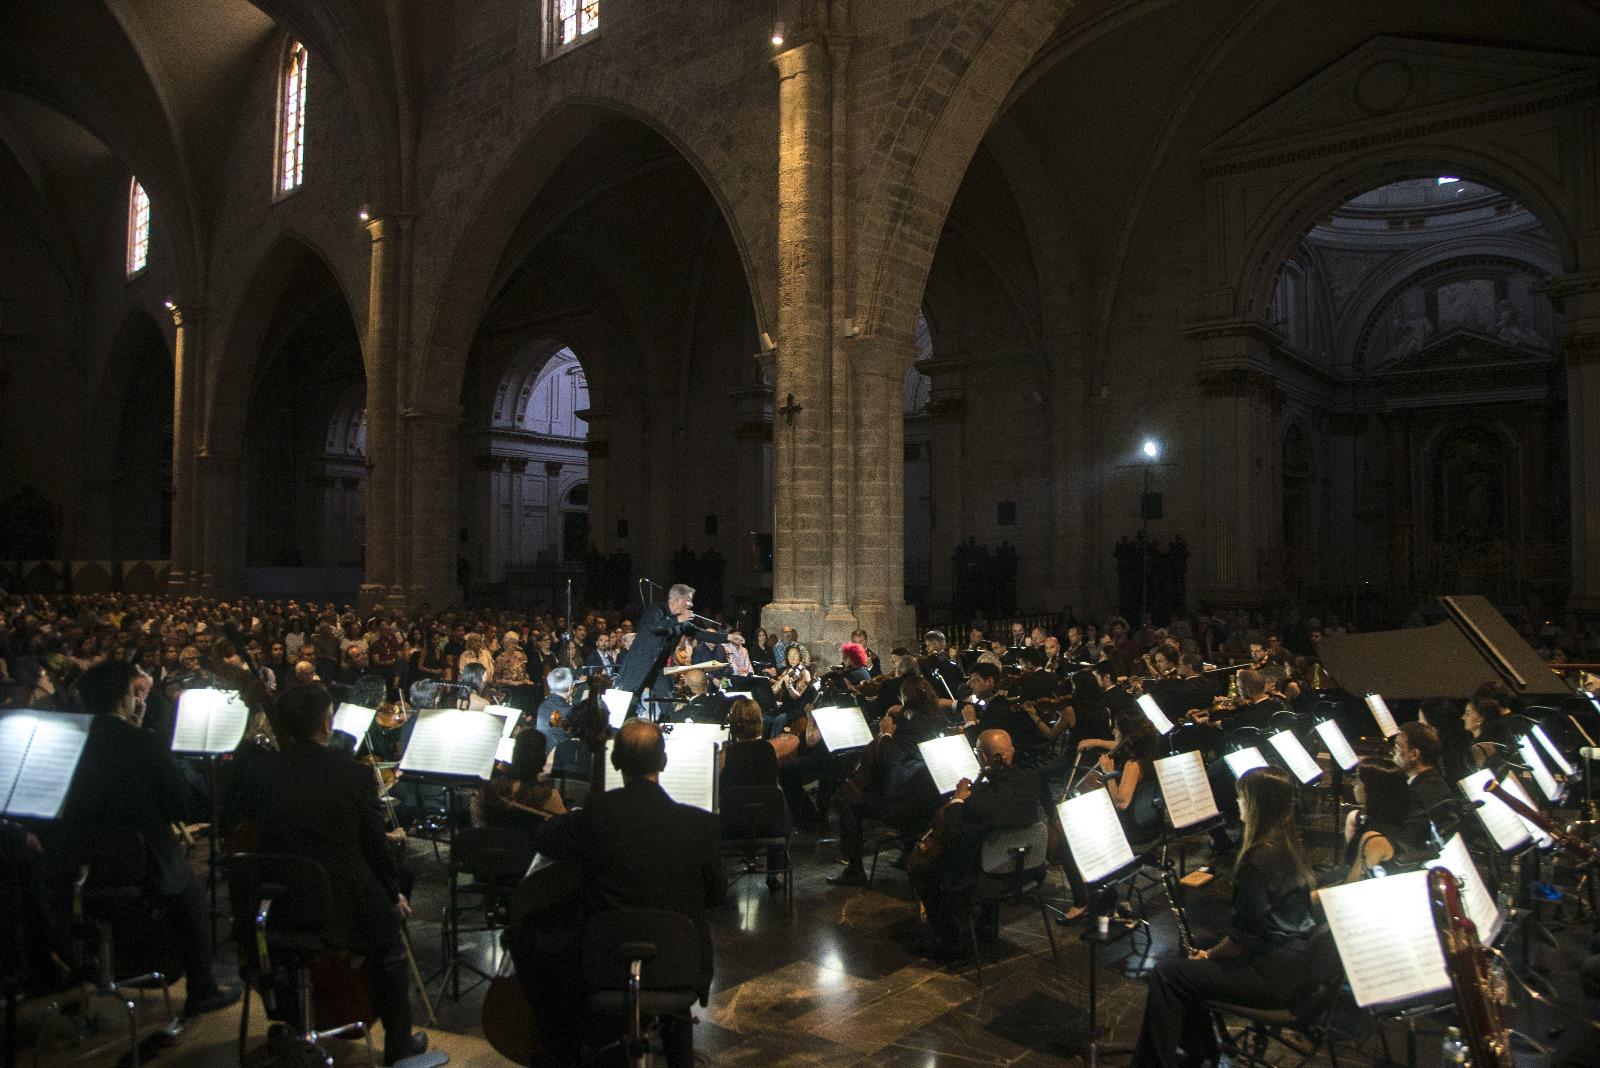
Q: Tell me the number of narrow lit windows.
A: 3